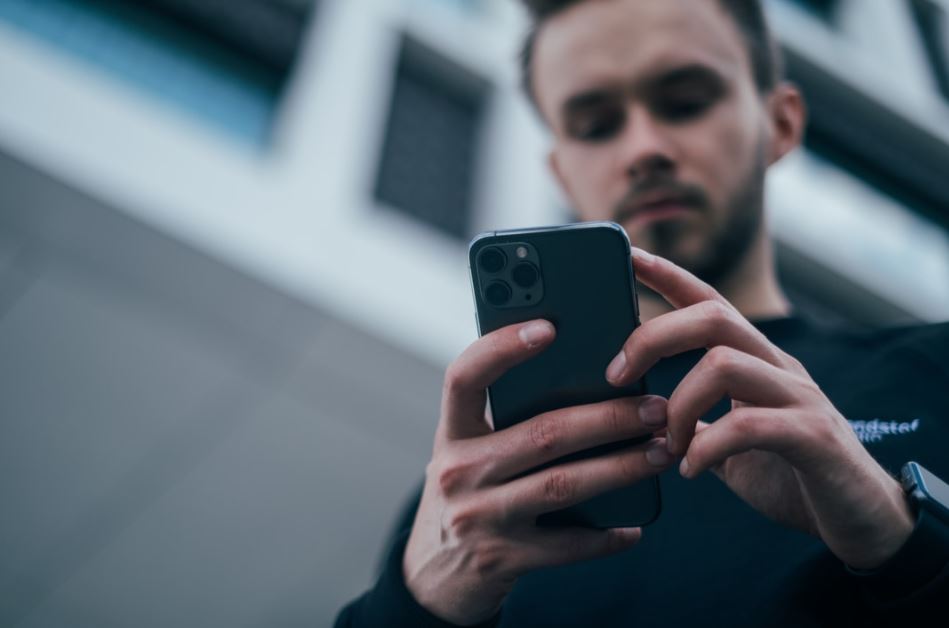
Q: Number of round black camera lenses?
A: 3